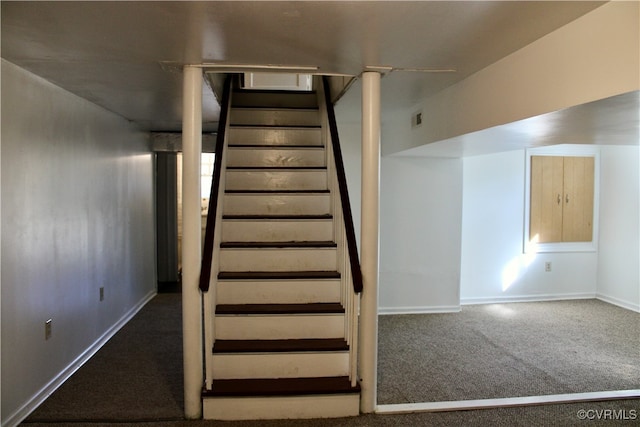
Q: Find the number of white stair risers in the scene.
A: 12